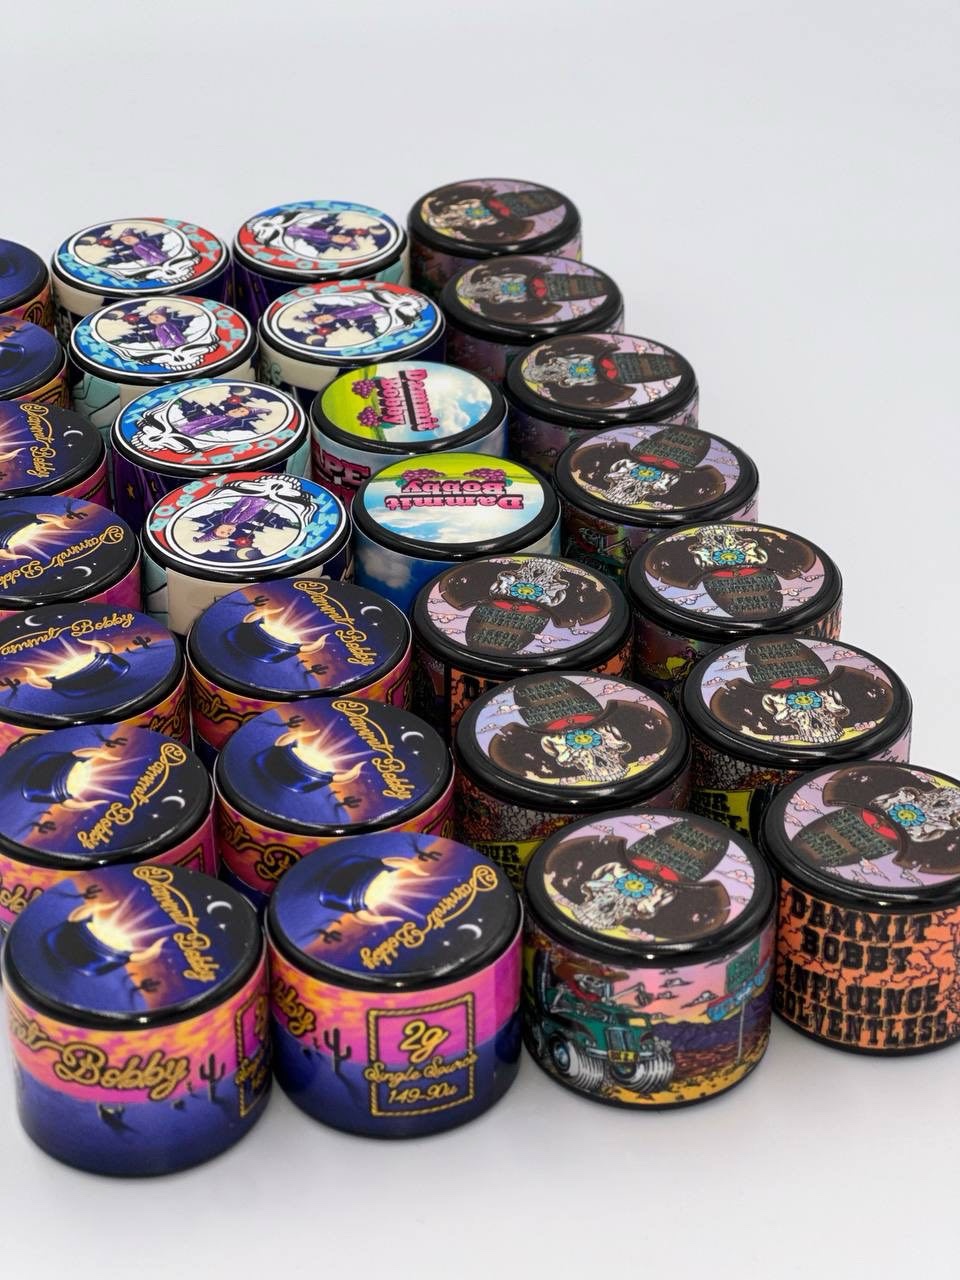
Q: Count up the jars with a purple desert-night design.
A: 10